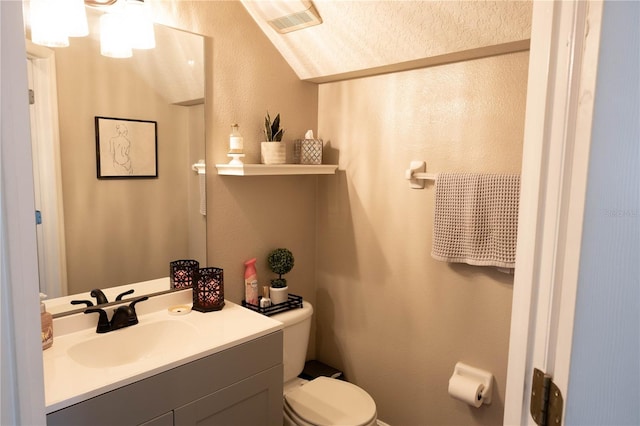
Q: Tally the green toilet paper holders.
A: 0